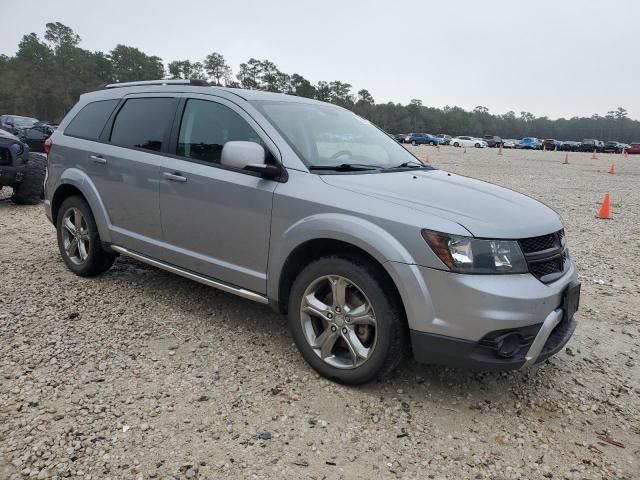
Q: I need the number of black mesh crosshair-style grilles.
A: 1